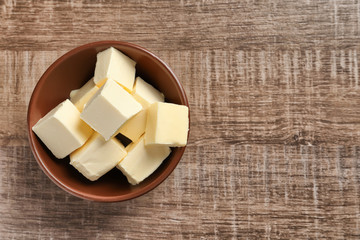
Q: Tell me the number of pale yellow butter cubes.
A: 8